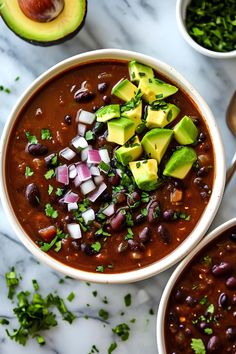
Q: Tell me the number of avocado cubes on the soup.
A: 12